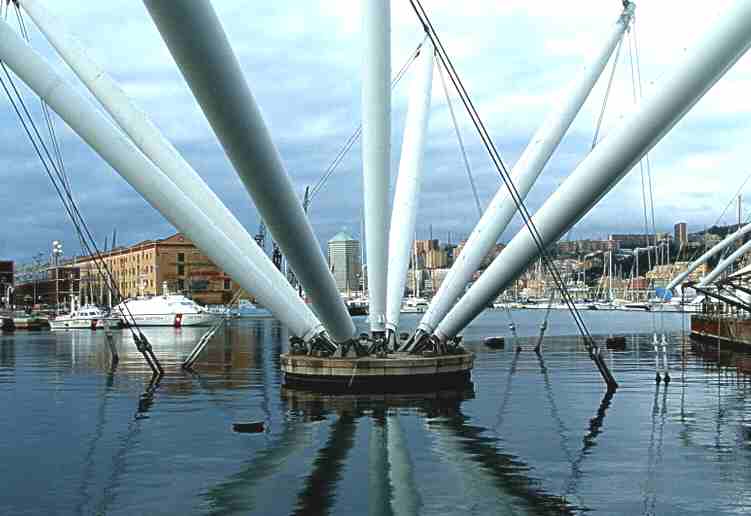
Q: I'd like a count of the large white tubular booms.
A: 7